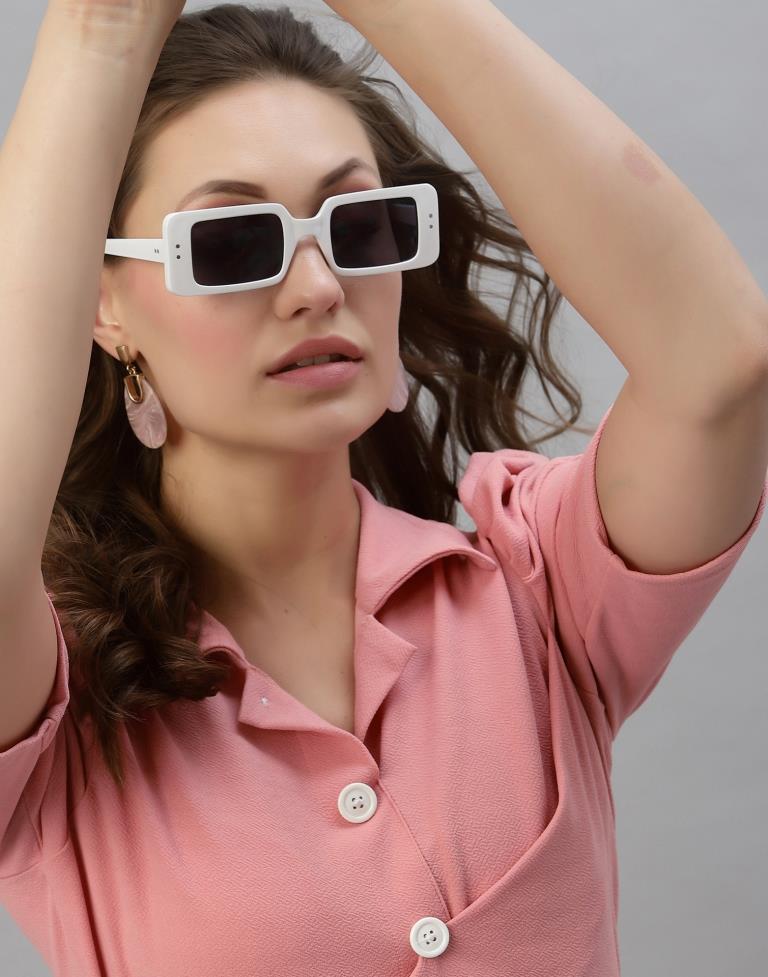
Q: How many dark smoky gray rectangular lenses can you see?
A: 2